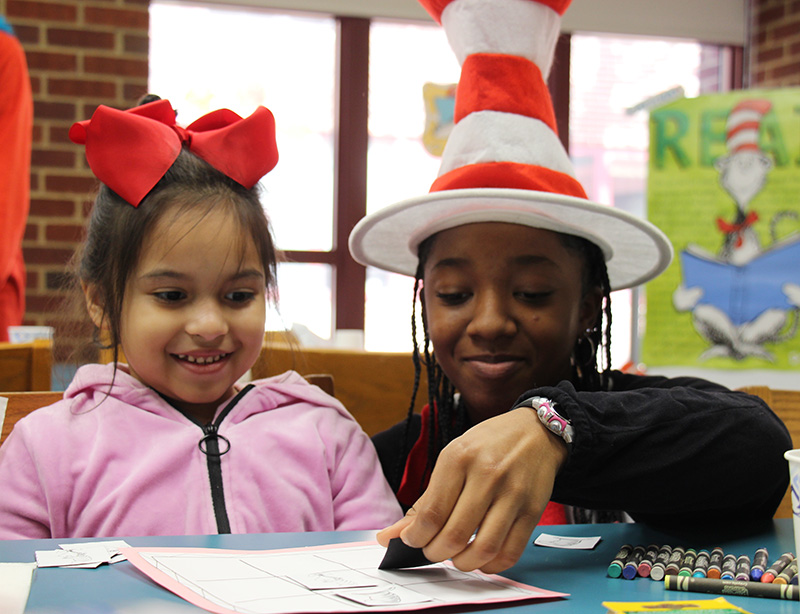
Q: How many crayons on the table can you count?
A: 15